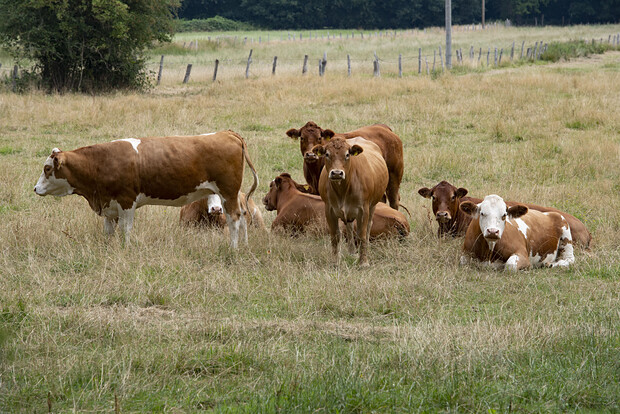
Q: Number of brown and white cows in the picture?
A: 3